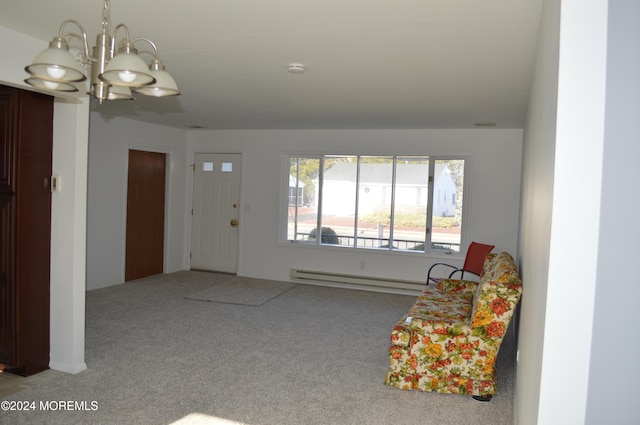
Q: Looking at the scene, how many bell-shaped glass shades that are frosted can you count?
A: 5